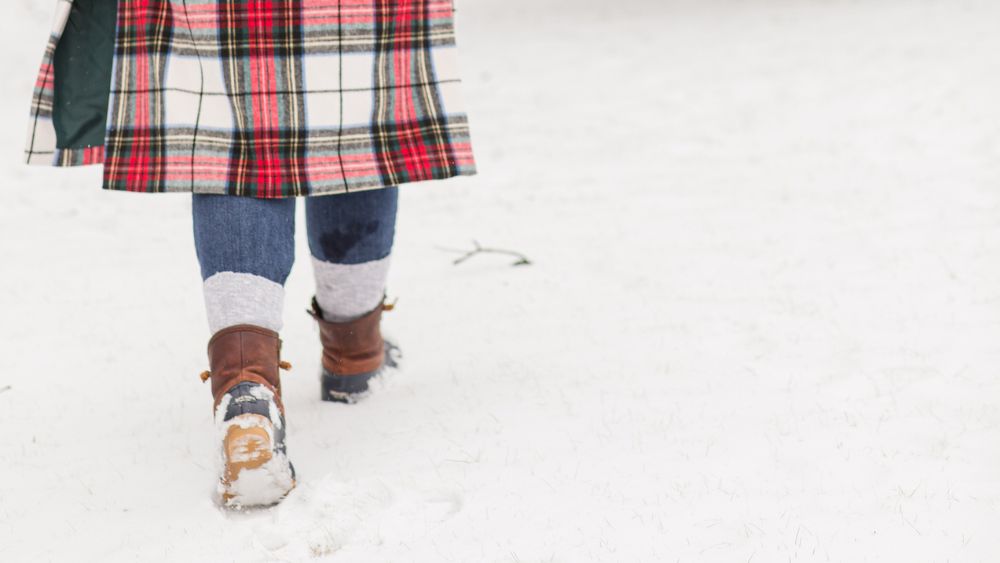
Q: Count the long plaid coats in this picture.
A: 1